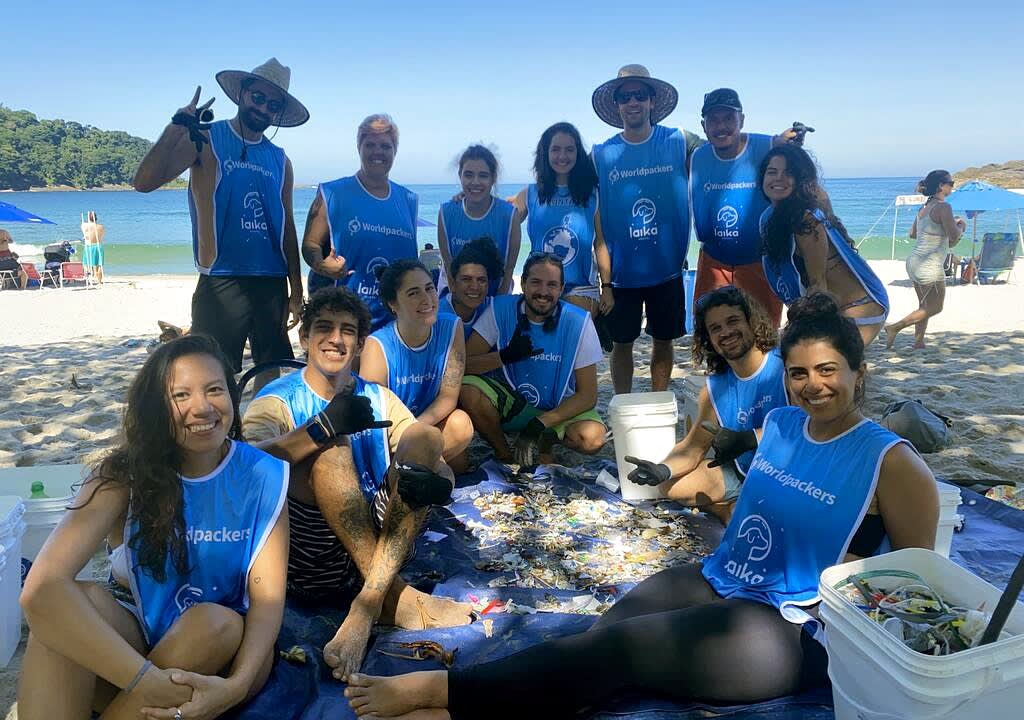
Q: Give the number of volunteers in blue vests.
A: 14